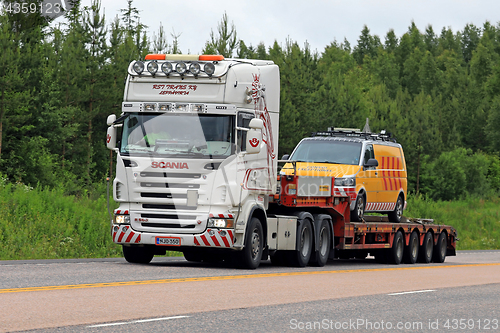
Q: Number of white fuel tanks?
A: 1